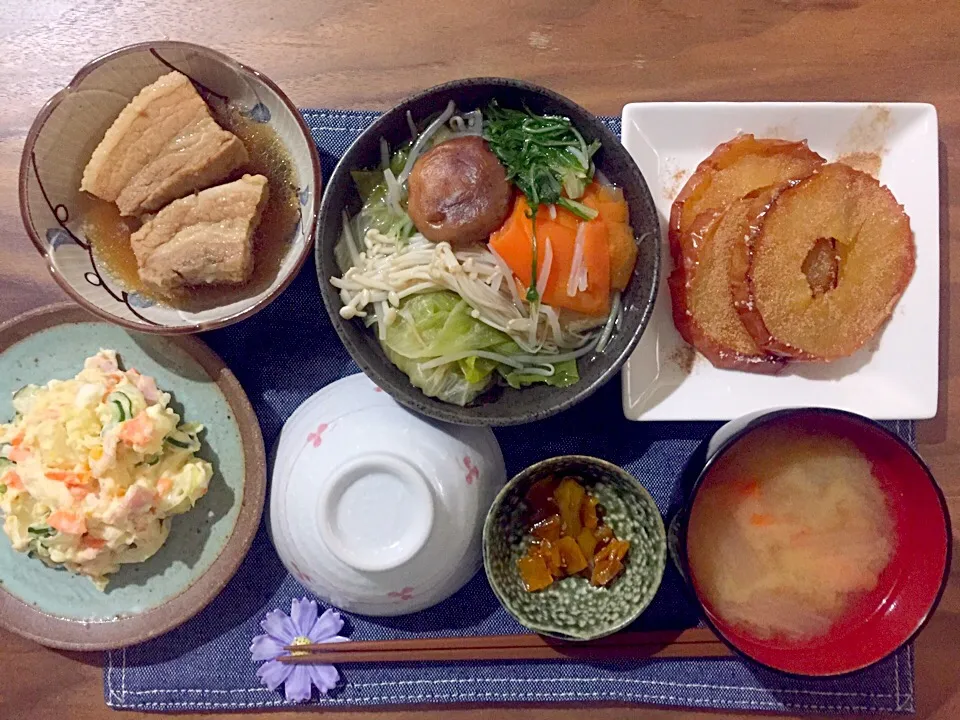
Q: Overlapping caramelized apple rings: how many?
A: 3